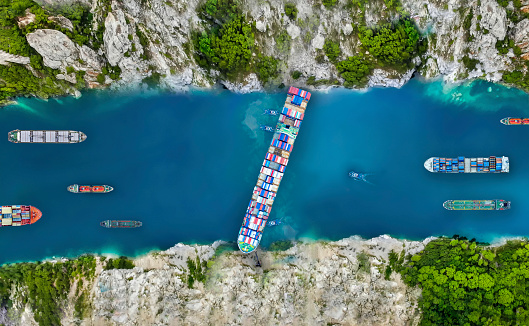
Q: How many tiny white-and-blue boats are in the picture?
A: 4